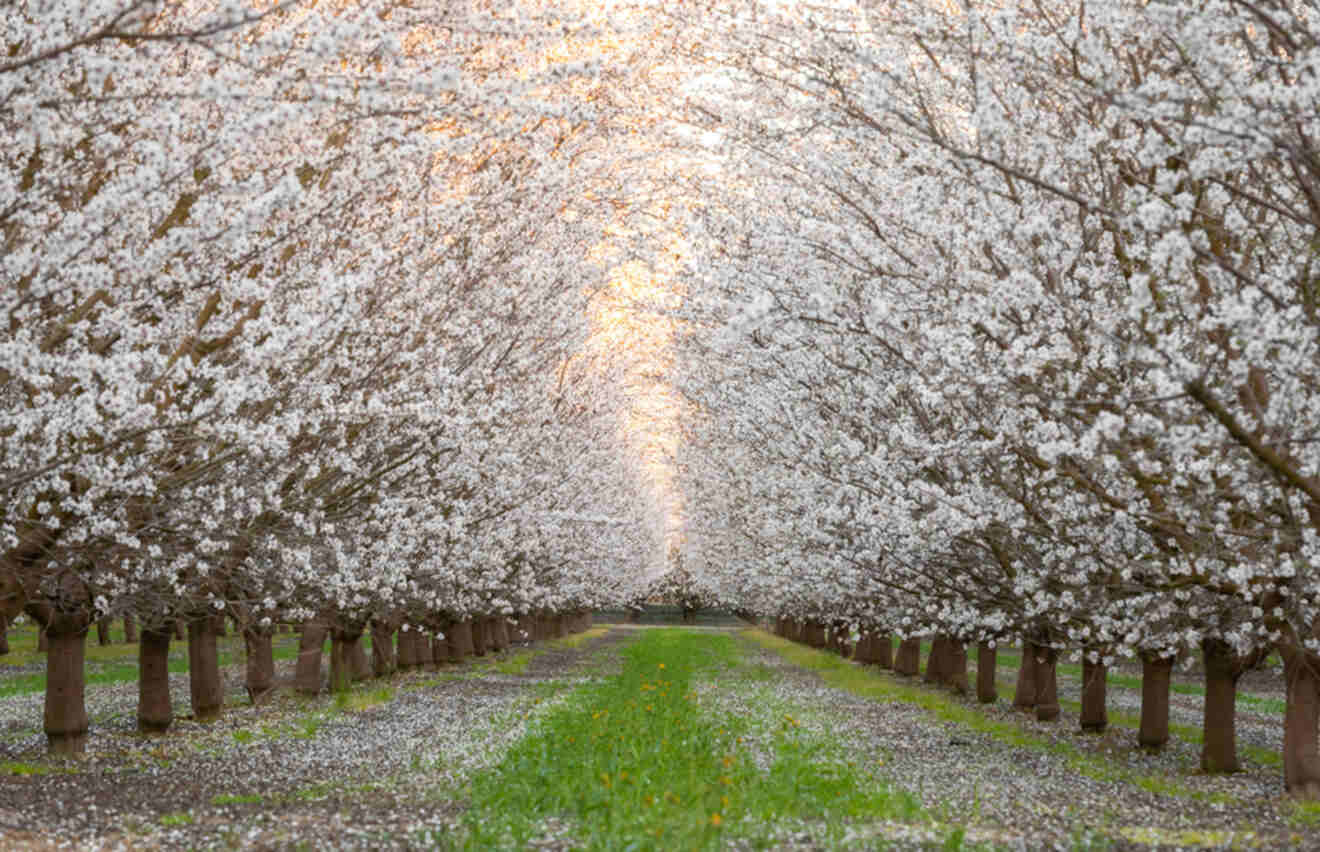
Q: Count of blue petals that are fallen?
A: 0